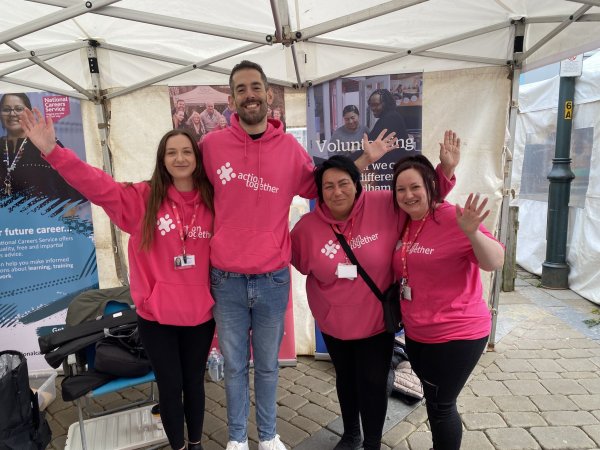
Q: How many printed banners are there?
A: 3